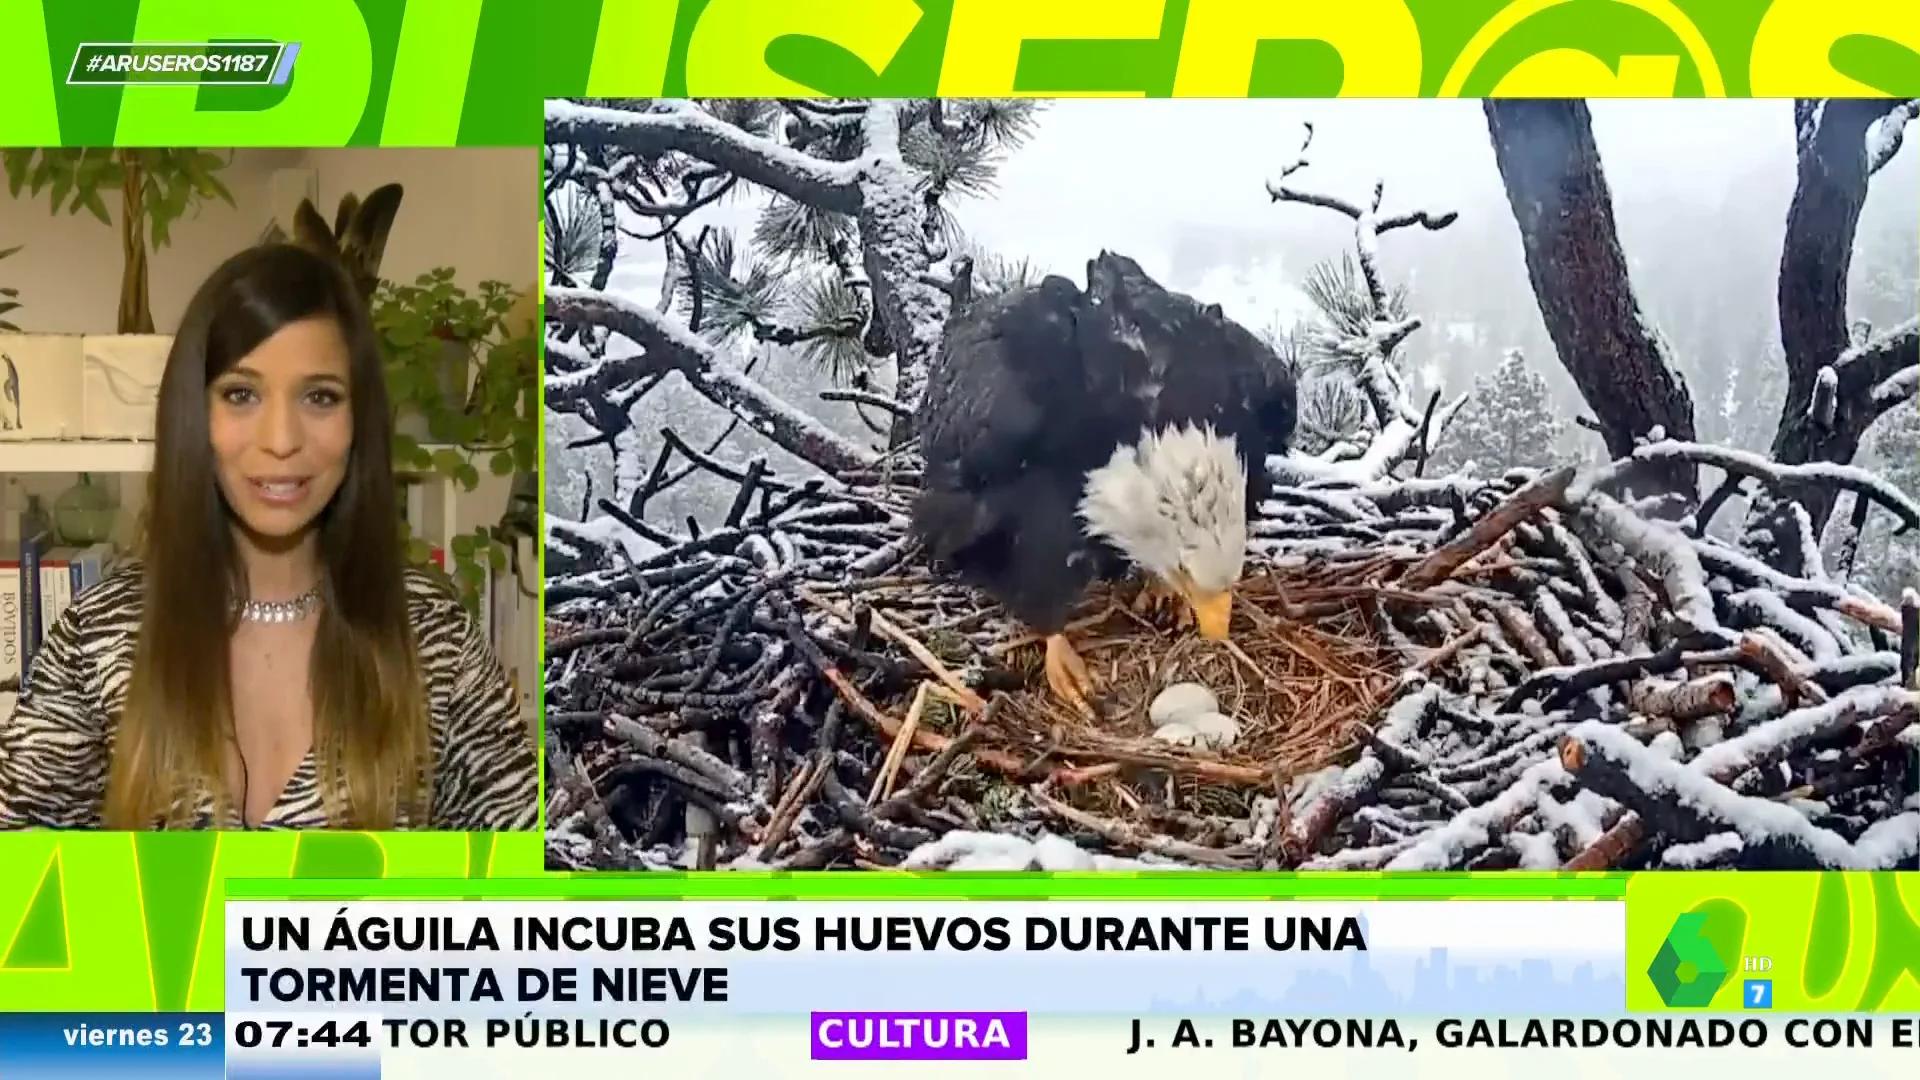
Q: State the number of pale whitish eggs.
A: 3